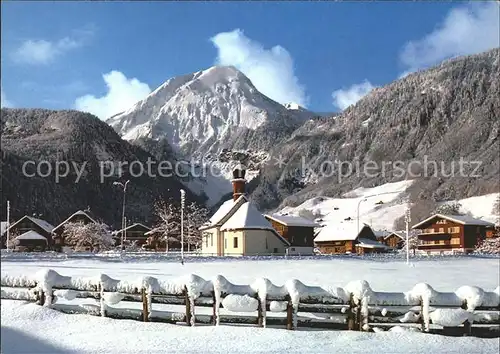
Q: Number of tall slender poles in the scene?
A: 5